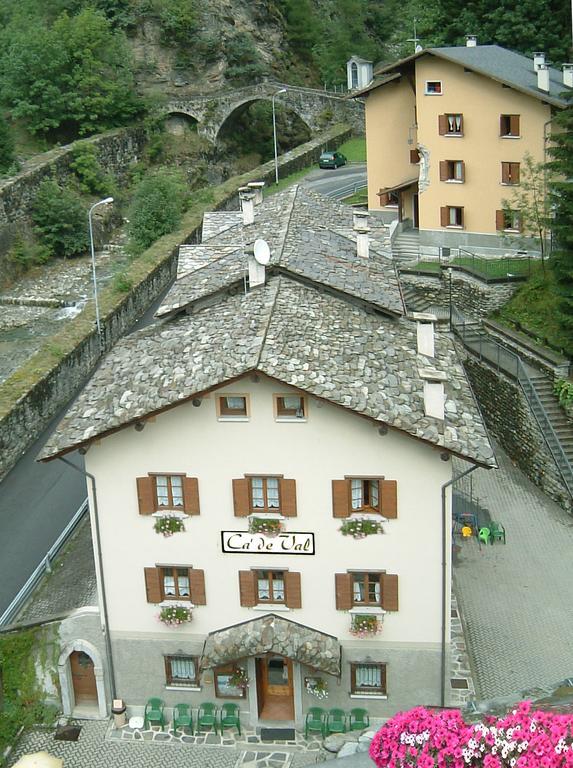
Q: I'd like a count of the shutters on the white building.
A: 12